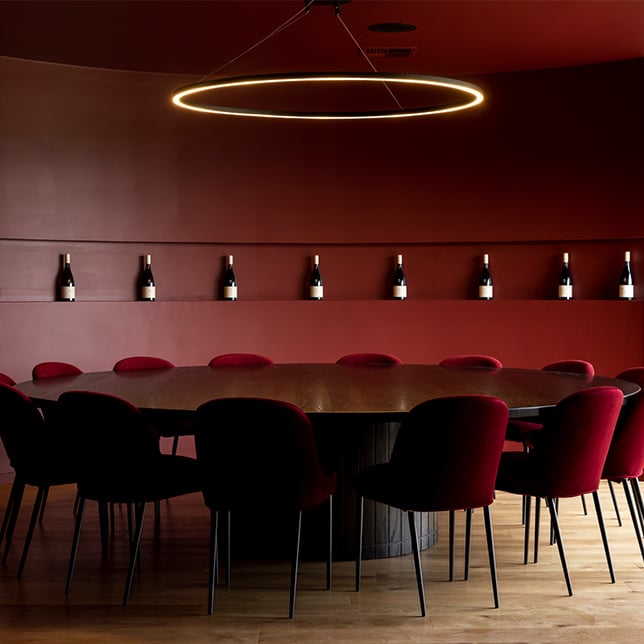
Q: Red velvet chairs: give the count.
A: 13